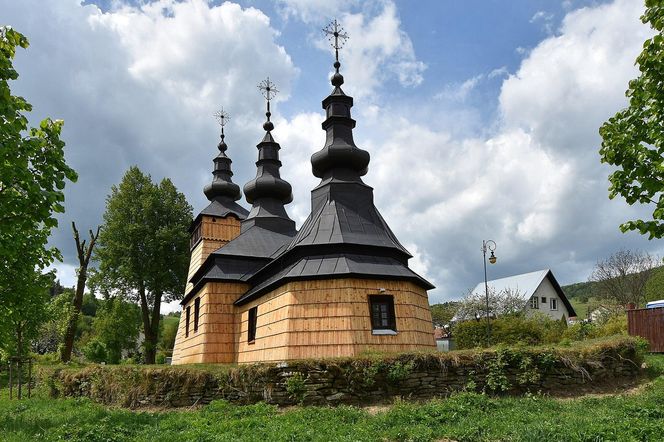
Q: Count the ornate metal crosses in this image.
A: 3